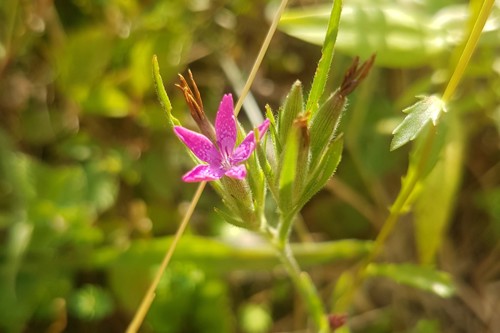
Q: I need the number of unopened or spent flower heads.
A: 4